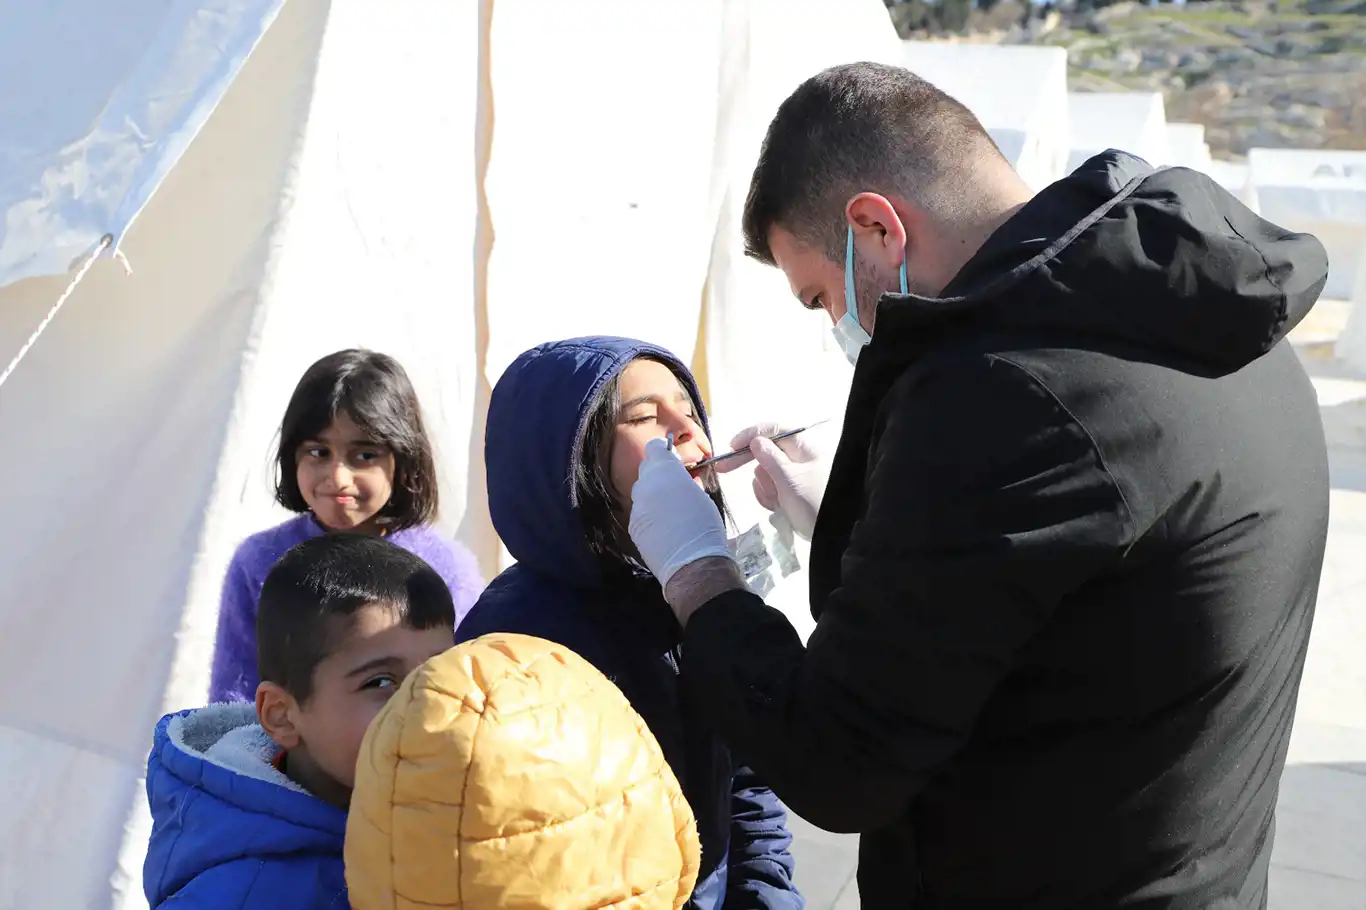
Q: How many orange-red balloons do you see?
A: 0